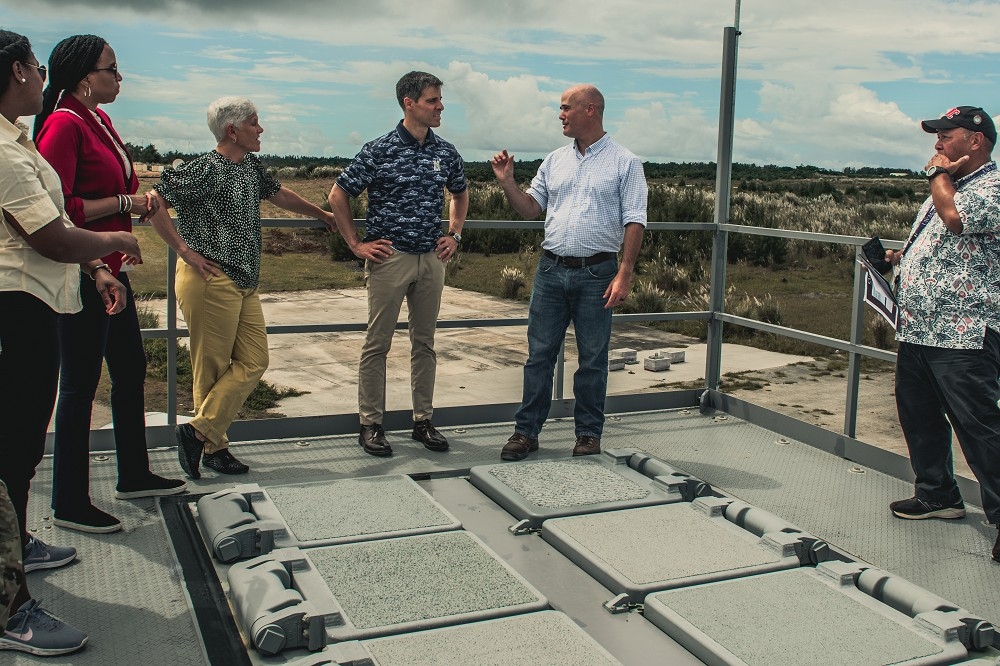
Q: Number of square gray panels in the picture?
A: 6